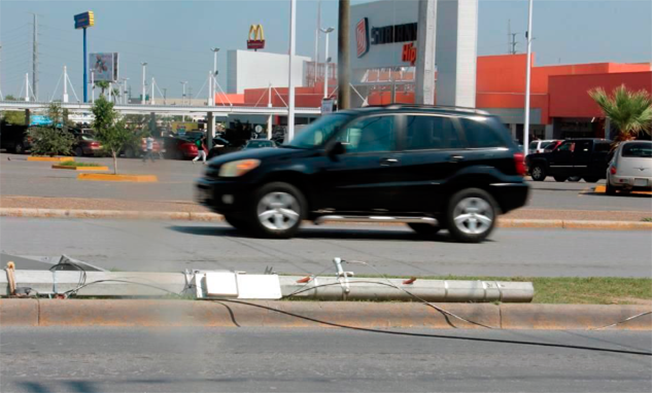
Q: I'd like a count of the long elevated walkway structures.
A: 1